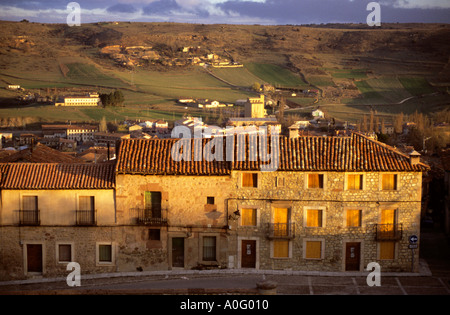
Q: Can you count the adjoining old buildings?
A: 3